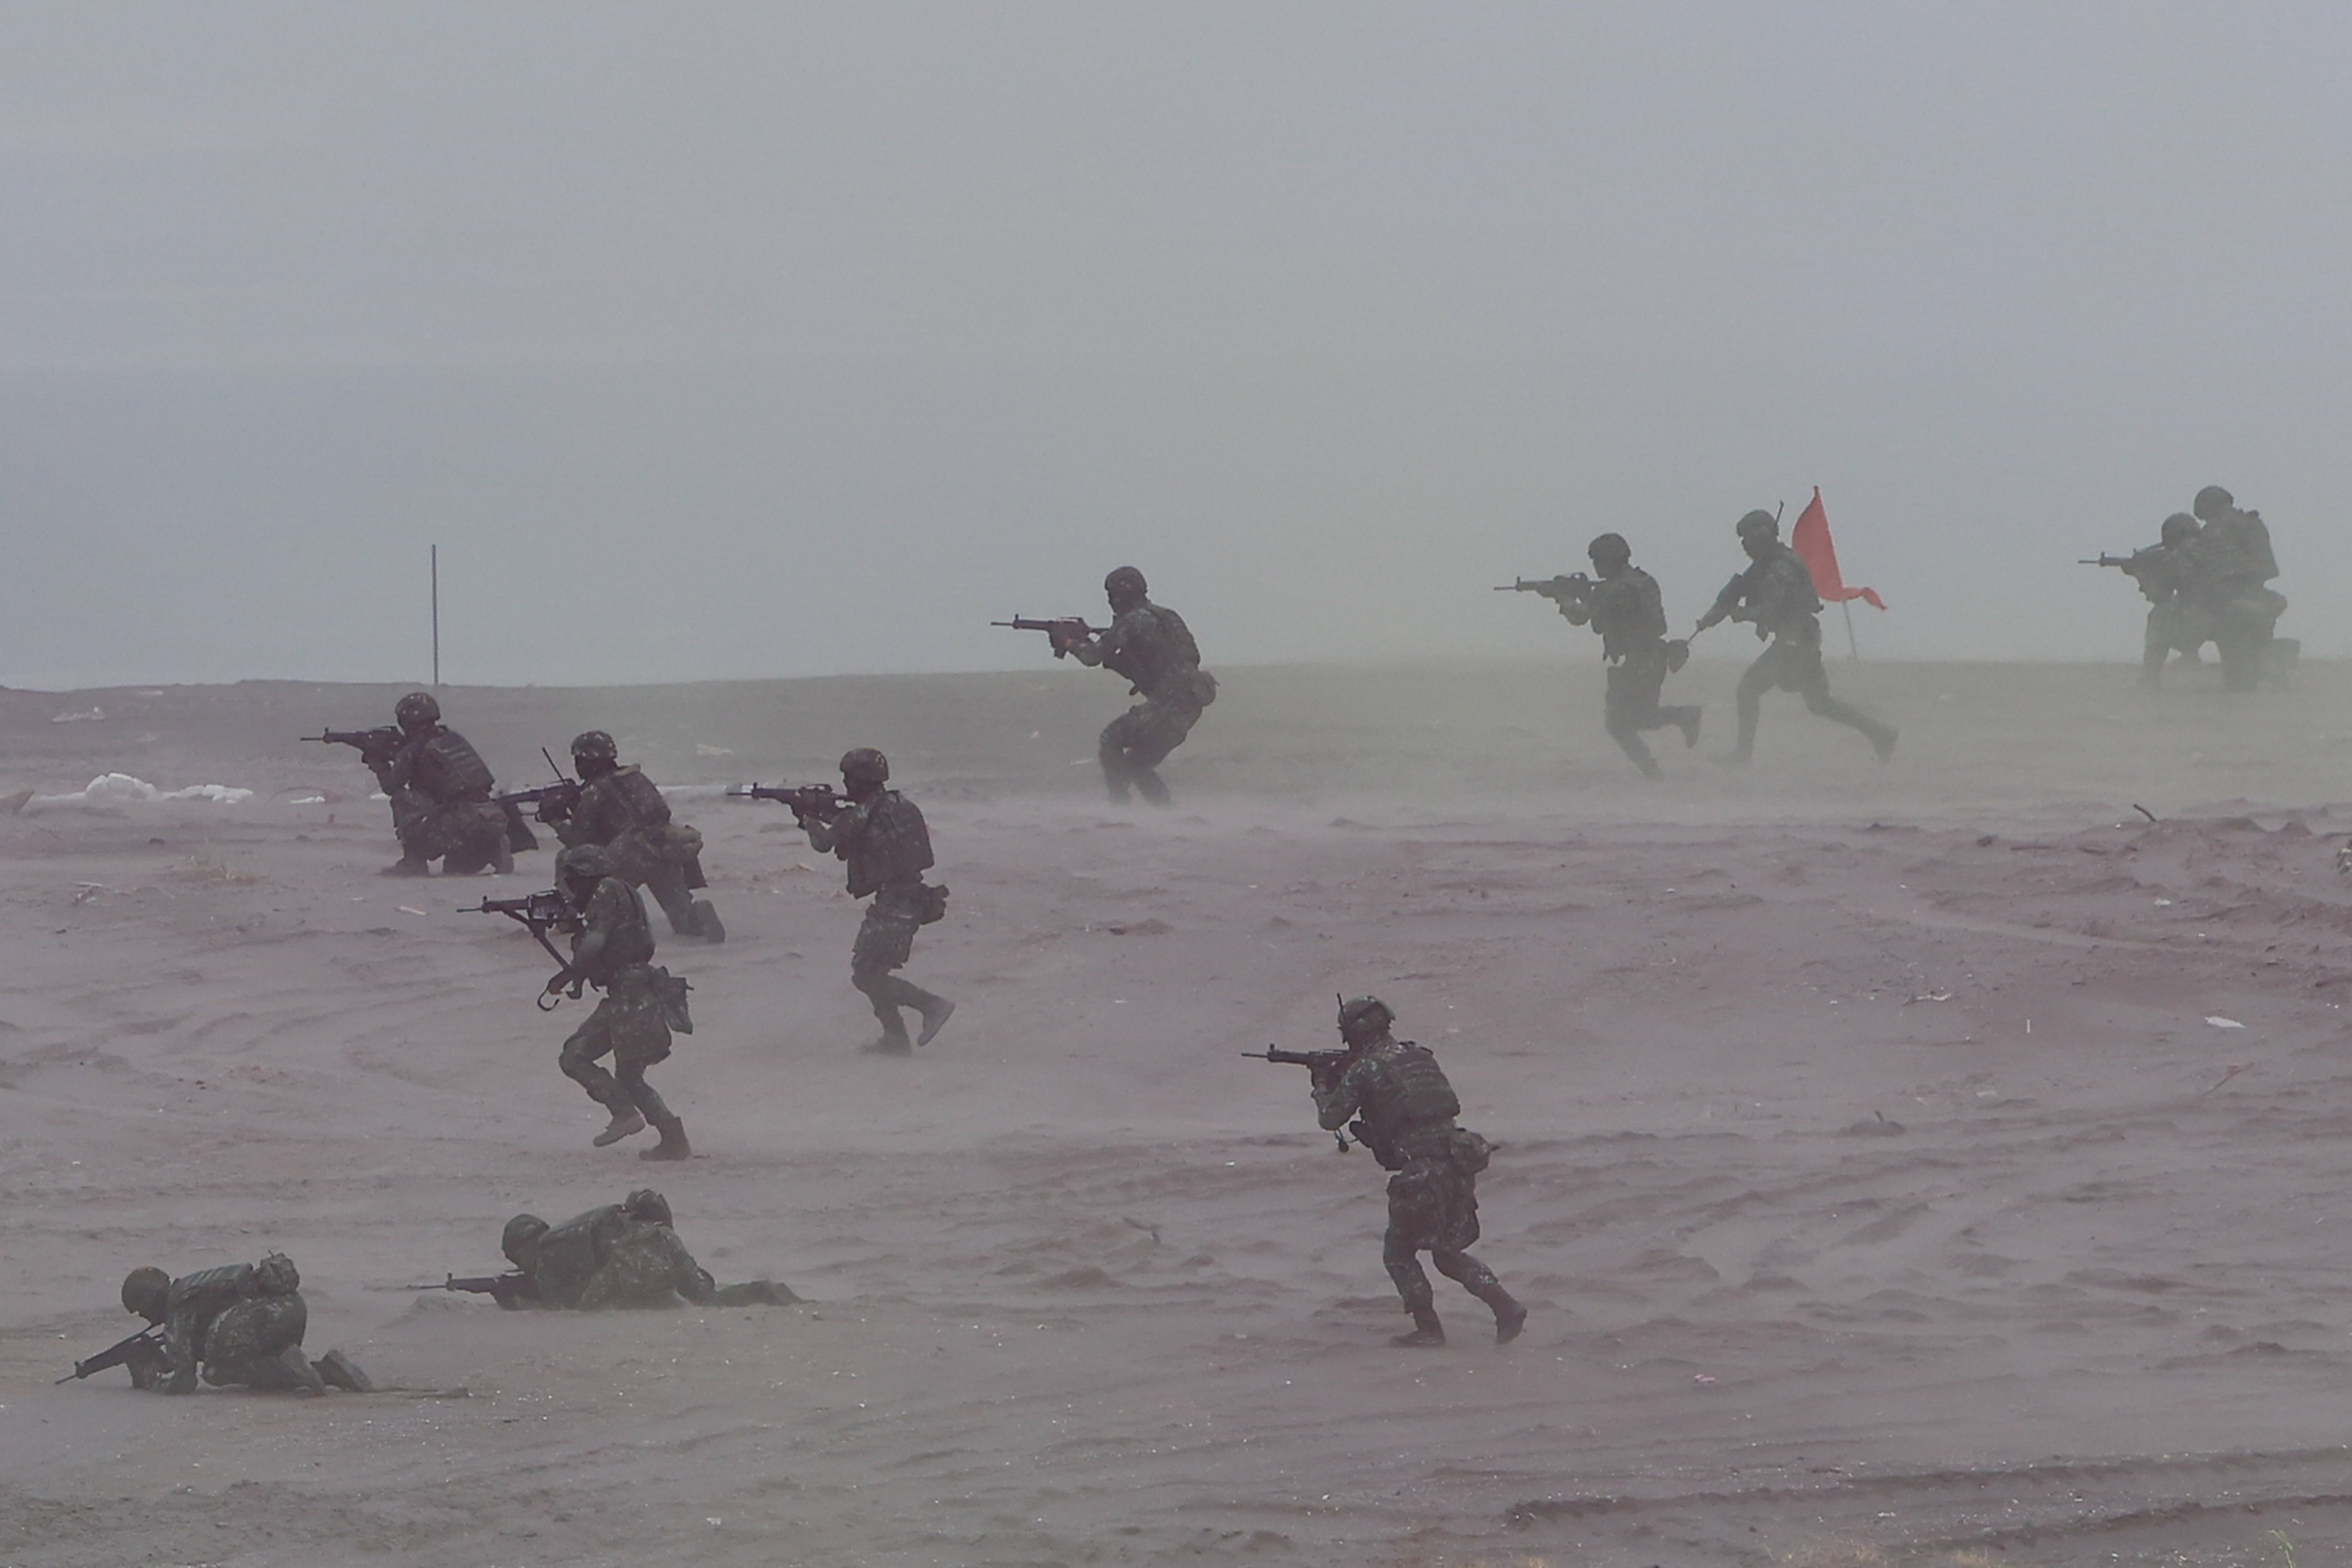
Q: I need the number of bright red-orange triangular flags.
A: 1